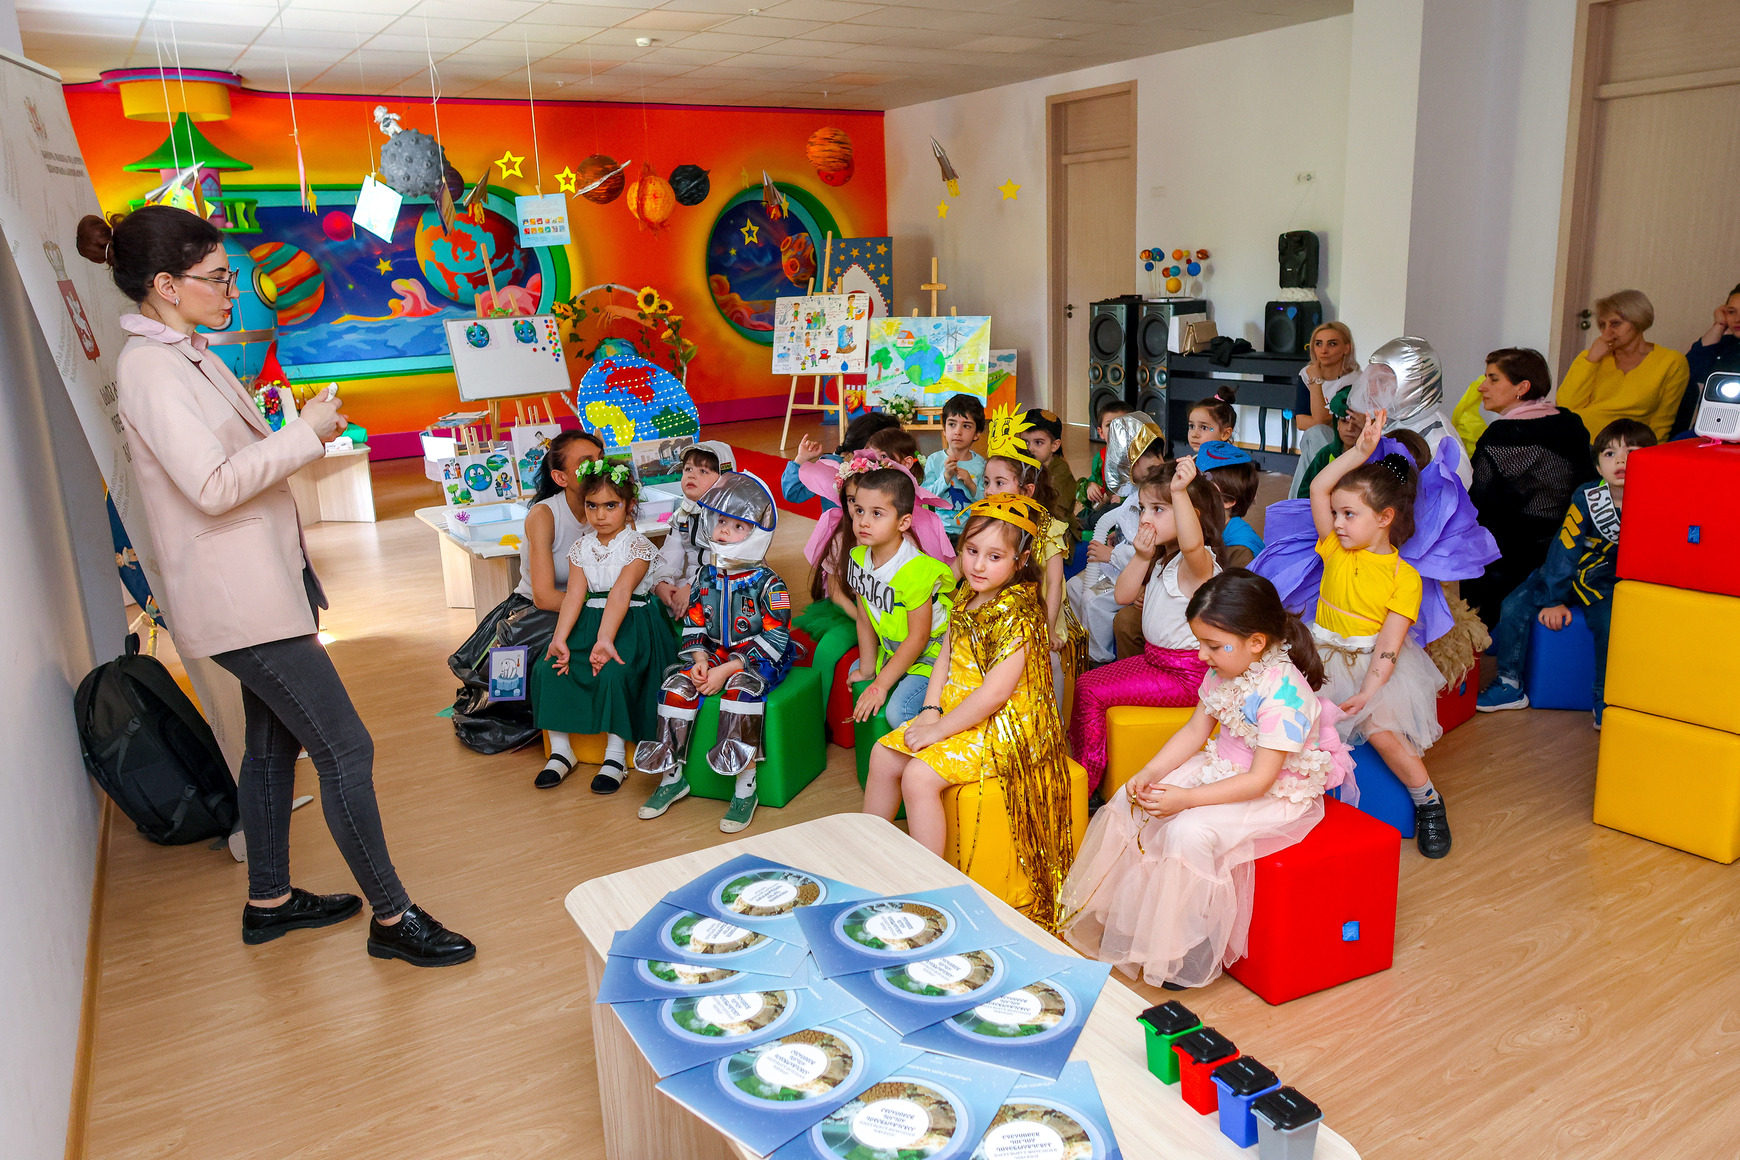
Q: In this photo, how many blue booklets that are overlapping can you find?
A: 10